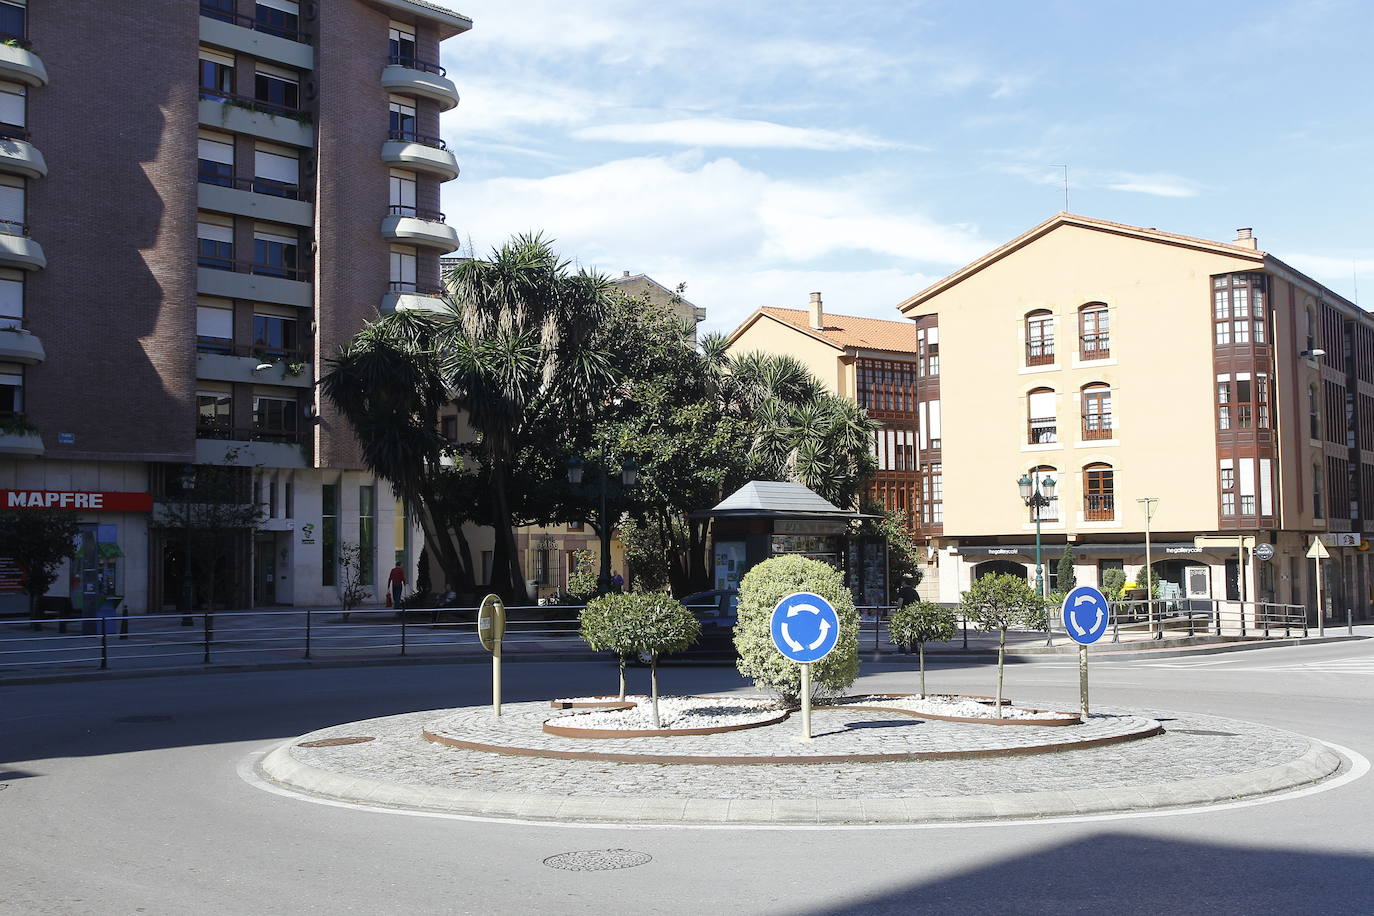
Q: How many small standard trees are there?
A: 4